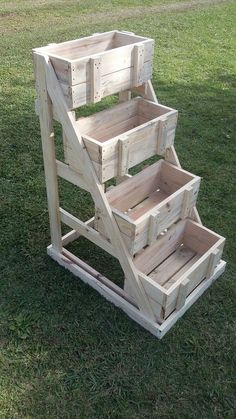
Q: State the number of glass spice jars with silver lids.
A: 0